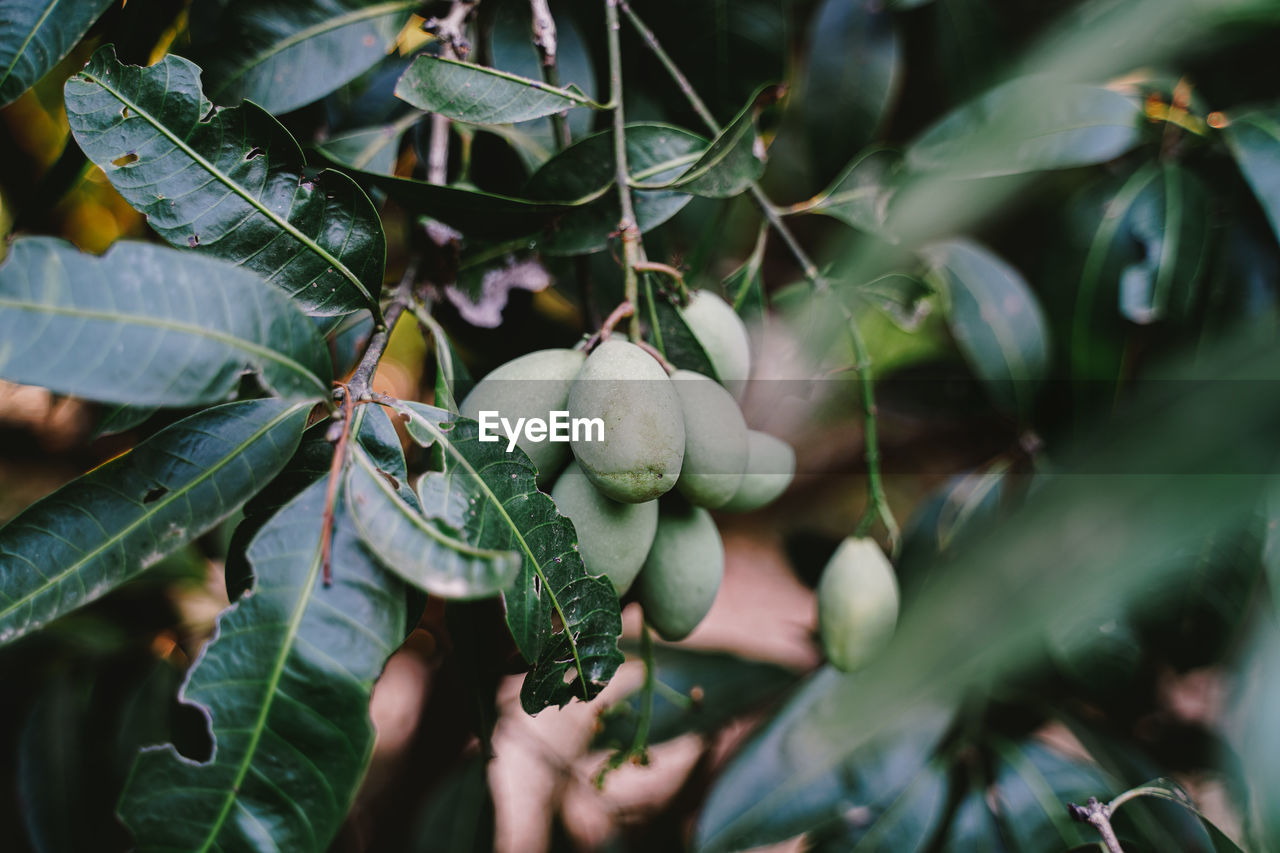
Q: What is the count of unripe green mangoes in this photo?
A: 8